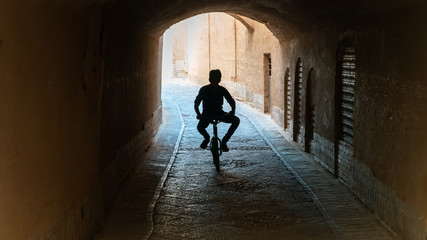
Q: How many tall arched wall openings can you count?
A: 4